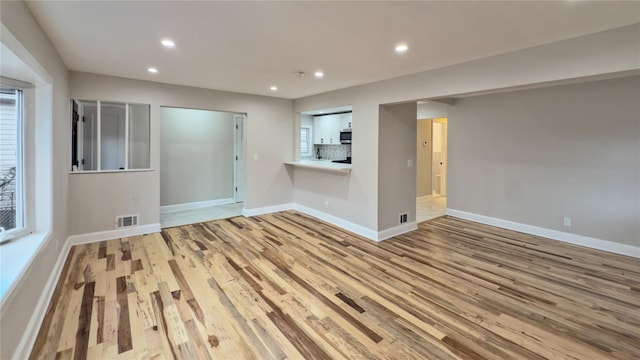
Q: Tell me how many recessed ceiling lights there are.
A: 5